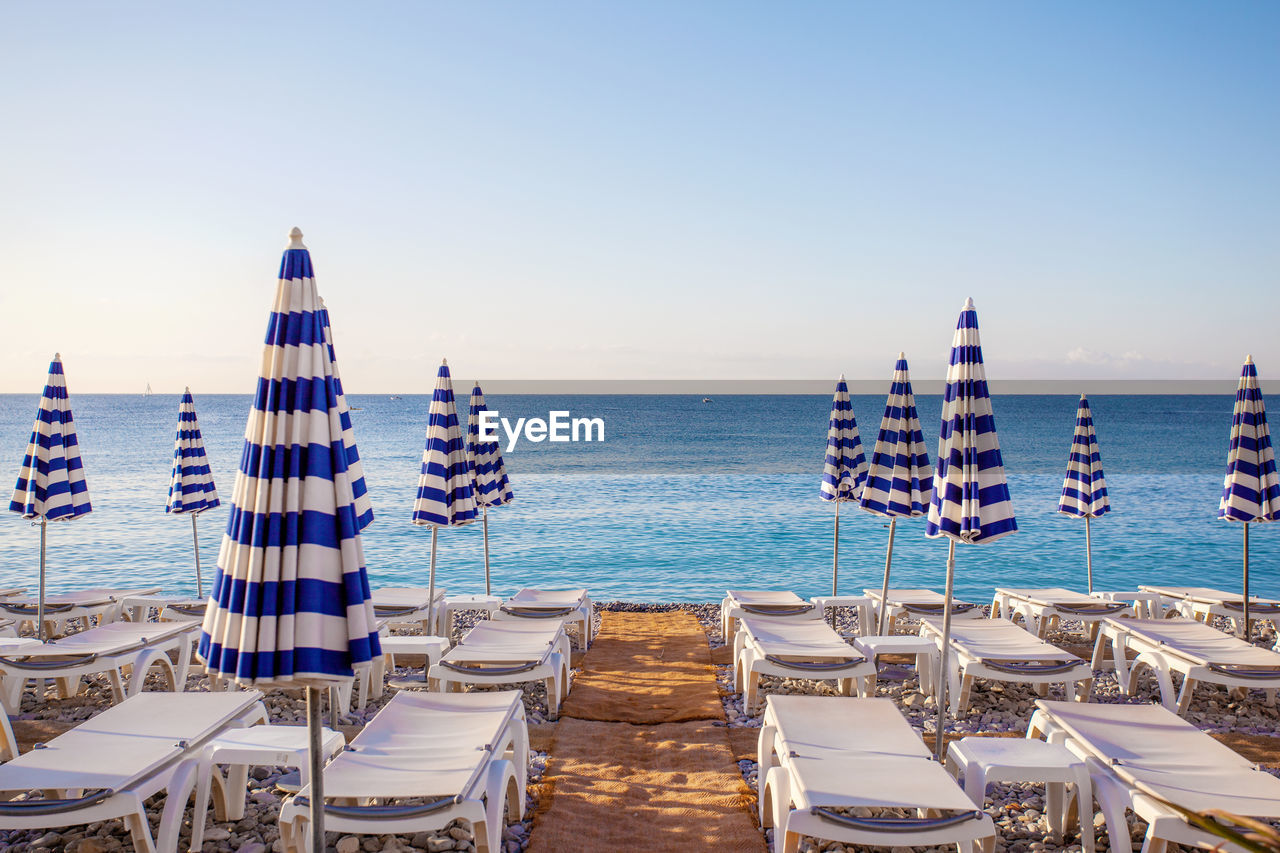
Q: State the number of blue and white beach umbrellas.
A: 11